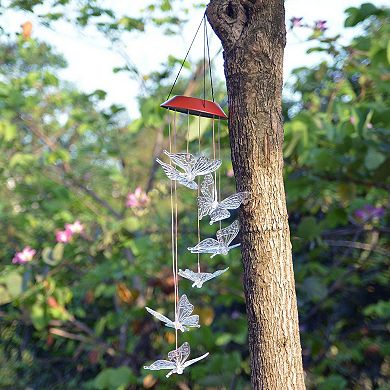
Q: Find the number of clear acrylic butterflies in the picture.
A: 6